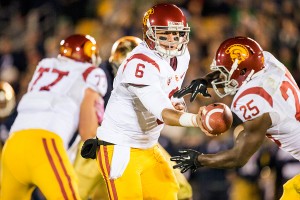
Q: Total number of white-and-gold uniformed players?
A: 3